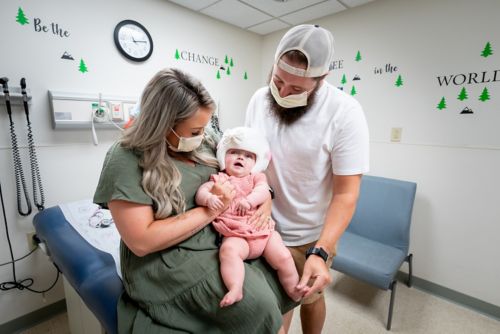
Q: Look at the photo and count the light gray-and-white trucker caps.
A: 1